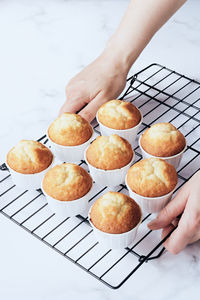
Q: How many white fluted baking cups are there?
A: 8